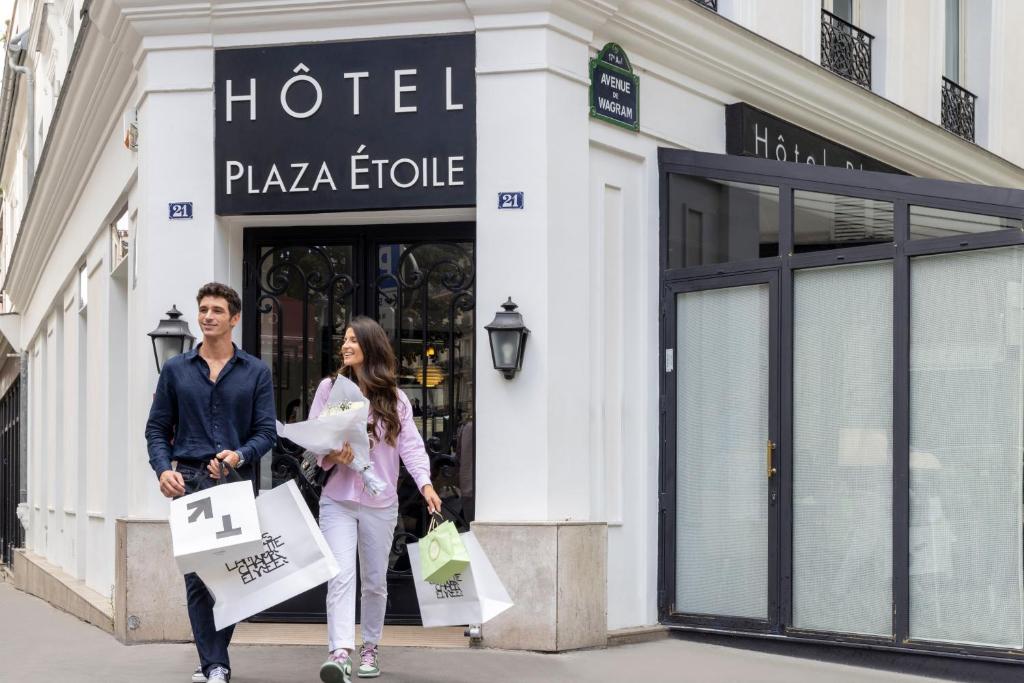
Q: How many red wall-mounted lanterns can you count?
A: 0